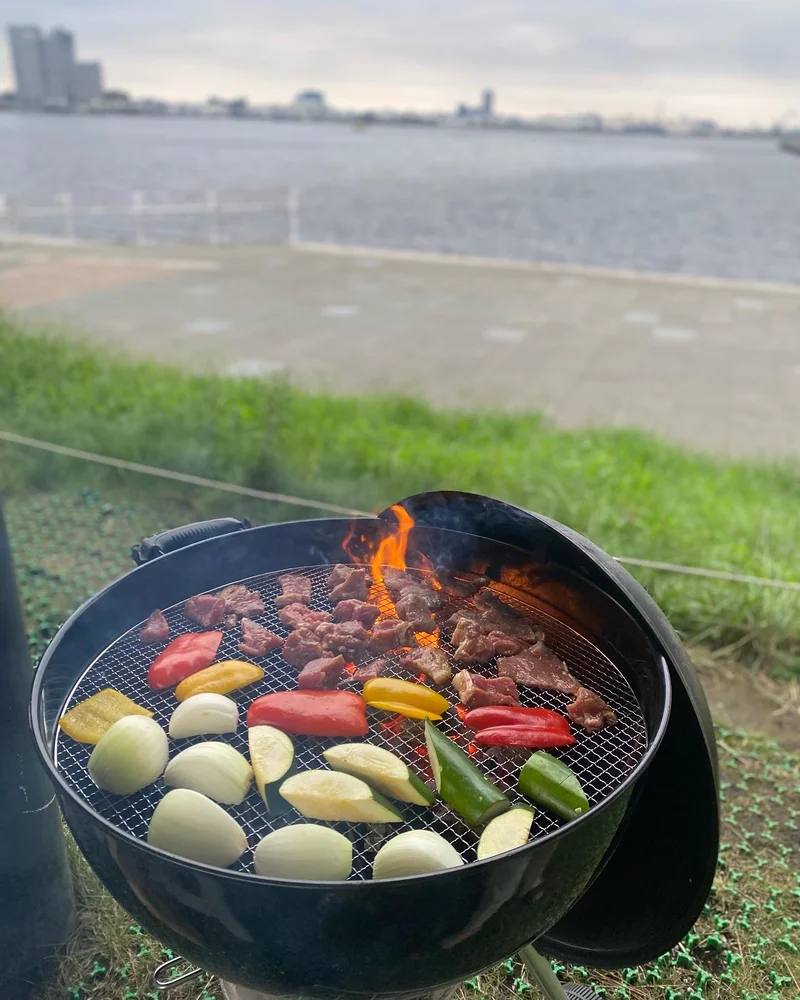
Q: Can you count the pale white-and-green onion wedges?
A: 6